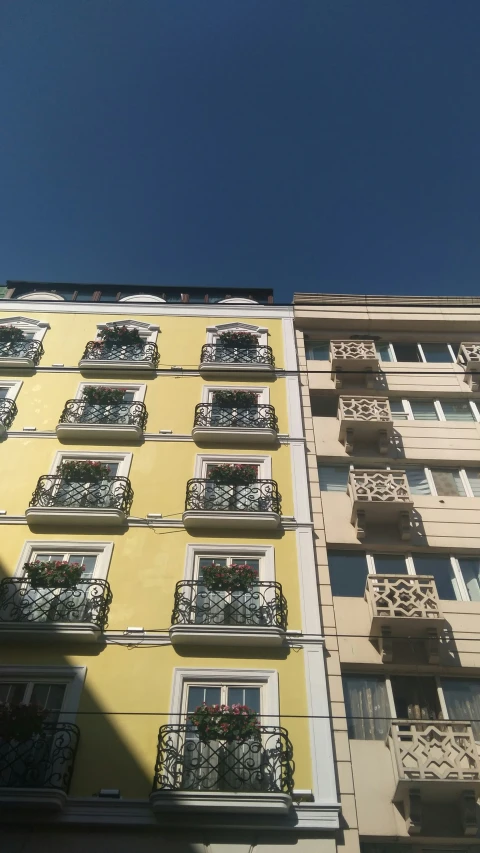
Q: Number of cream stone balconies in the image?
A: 6